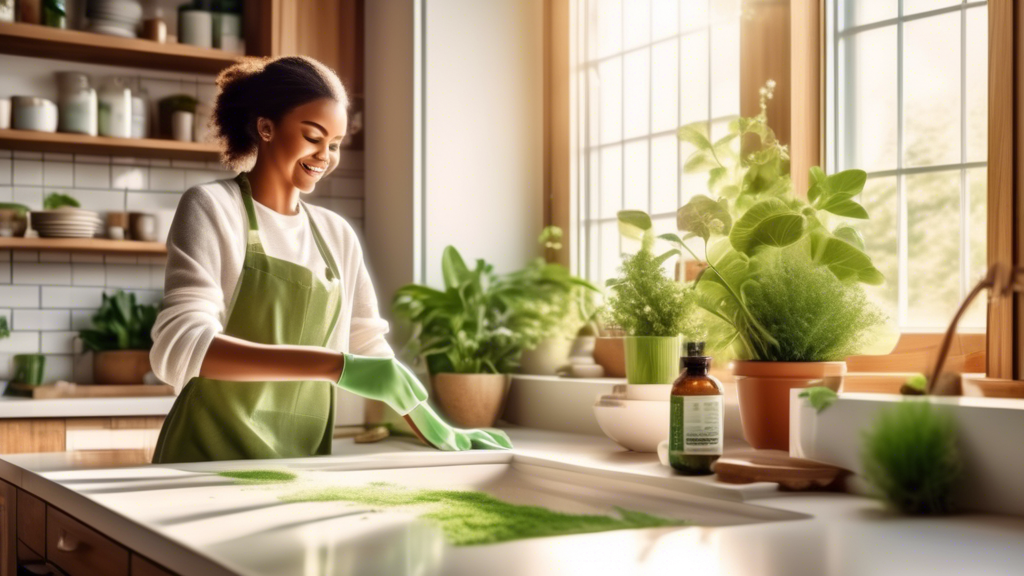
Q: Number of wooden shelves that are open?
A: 3